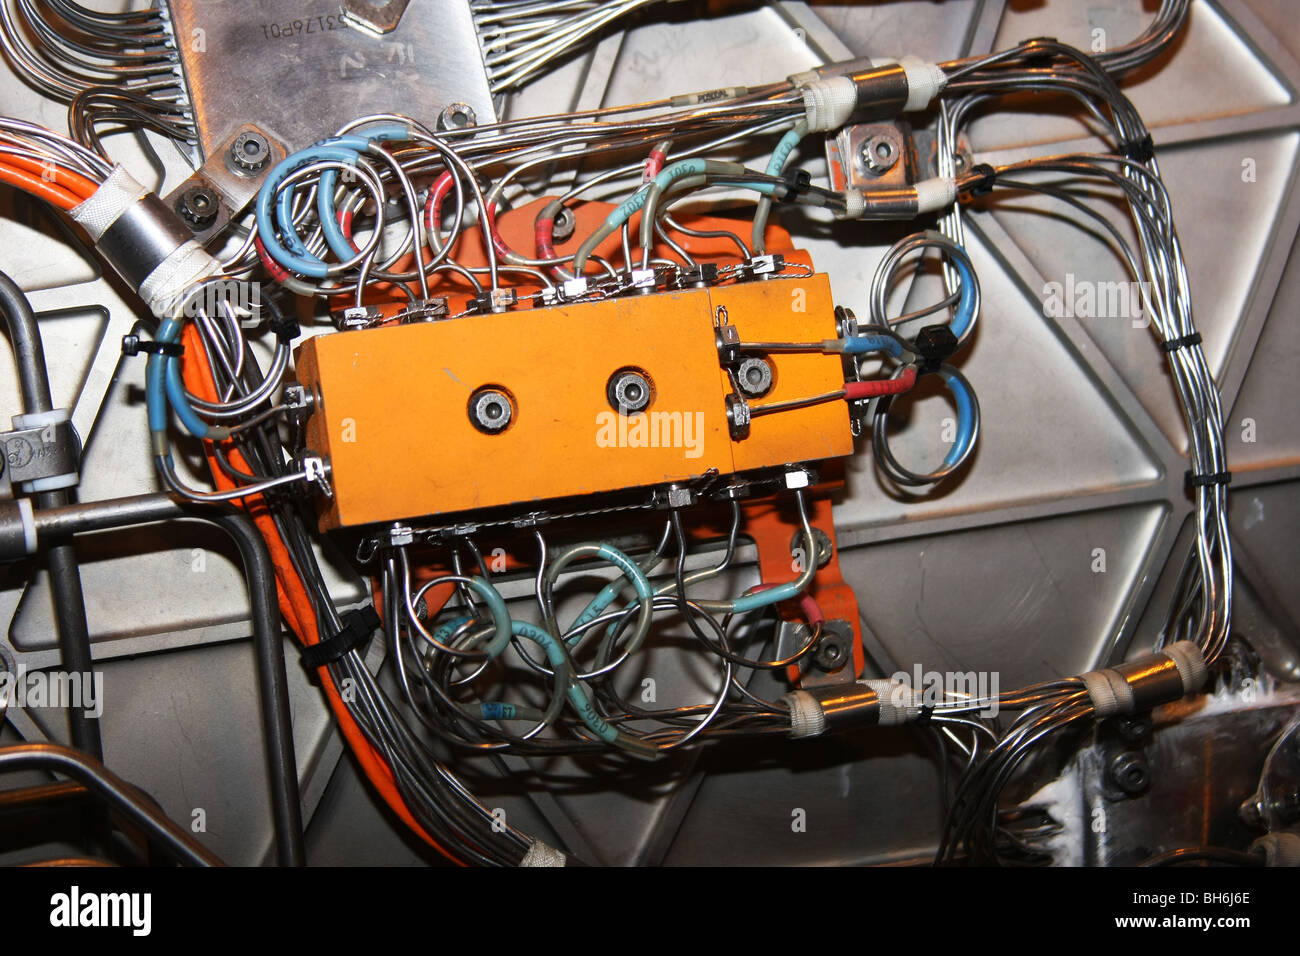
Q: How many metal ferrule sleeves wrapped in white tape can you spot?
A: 5